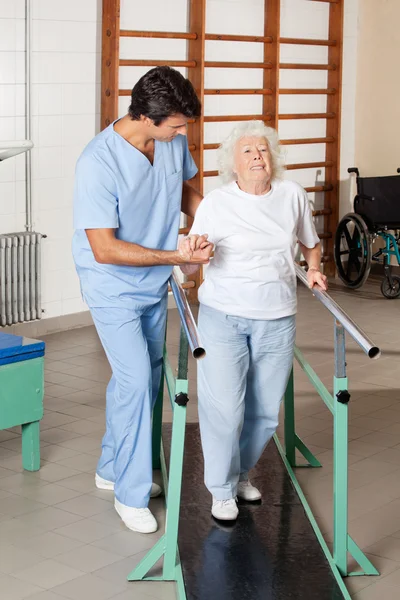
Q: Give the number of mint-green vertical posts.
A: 4